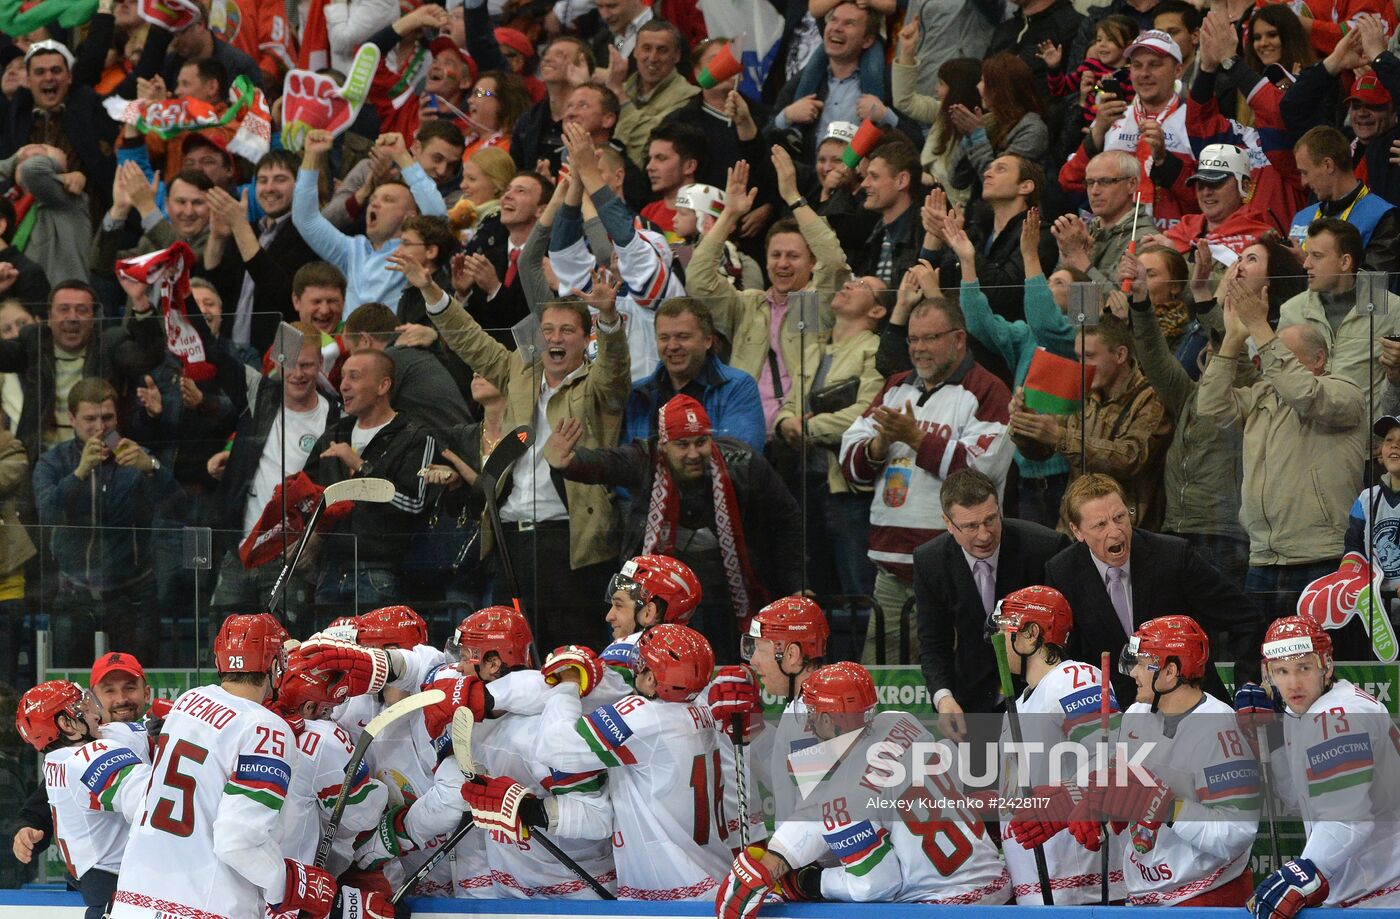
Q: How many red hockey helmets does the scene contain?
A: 13